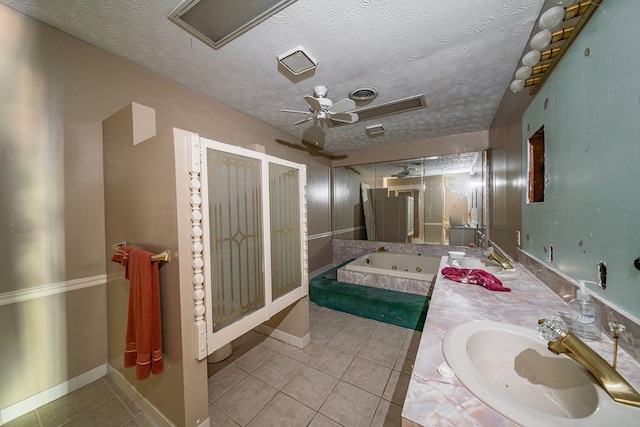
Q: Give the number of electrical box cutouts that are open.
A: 2